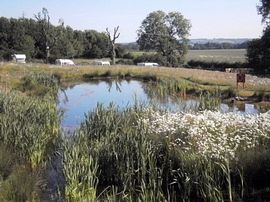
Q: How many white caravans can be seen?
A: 4